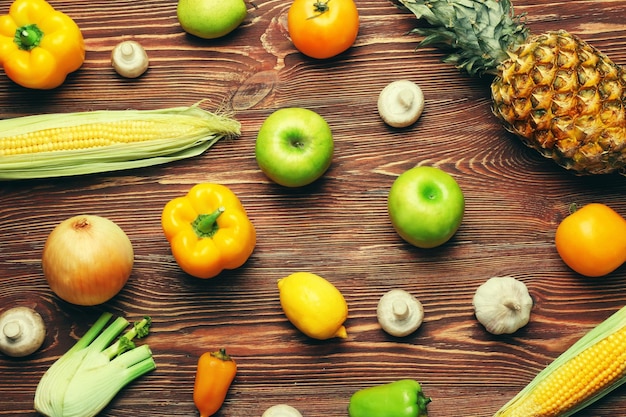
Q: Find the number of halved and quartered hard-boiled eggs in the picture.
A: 0